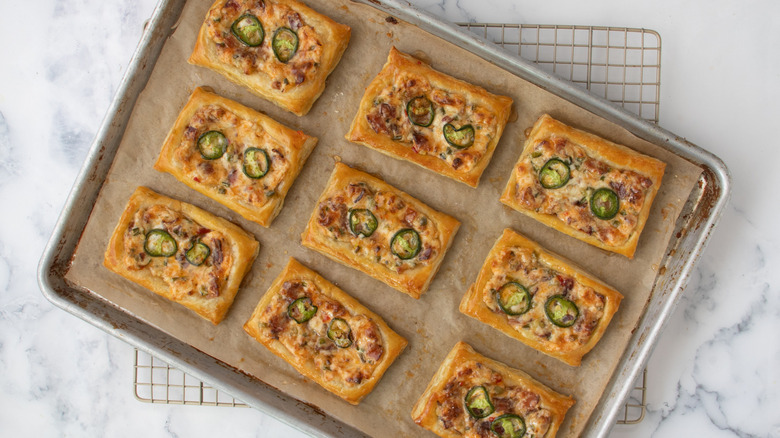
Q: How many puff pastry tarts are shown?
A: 9